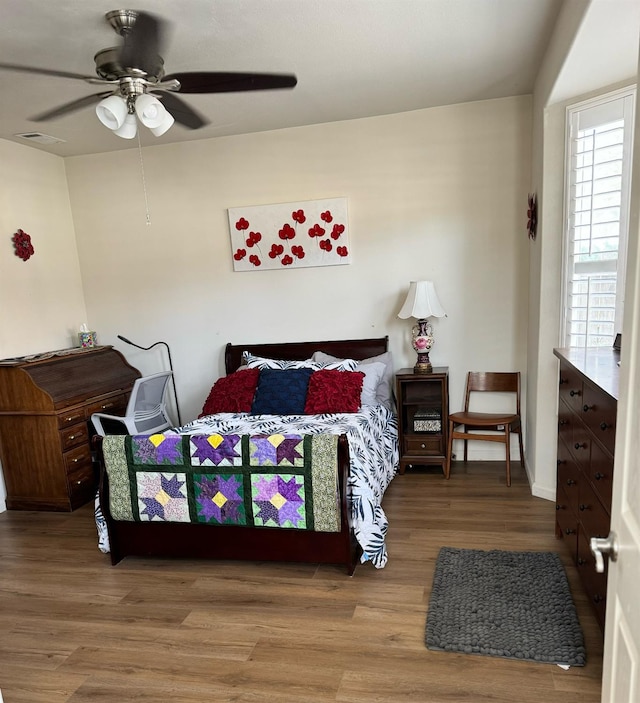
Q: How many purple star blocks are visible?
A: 6